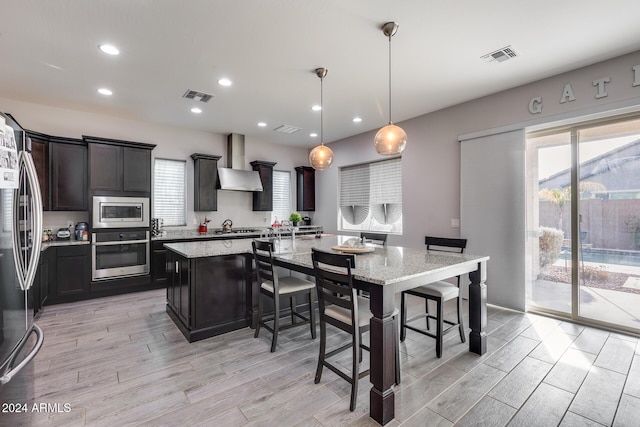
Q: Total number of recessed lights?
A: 8